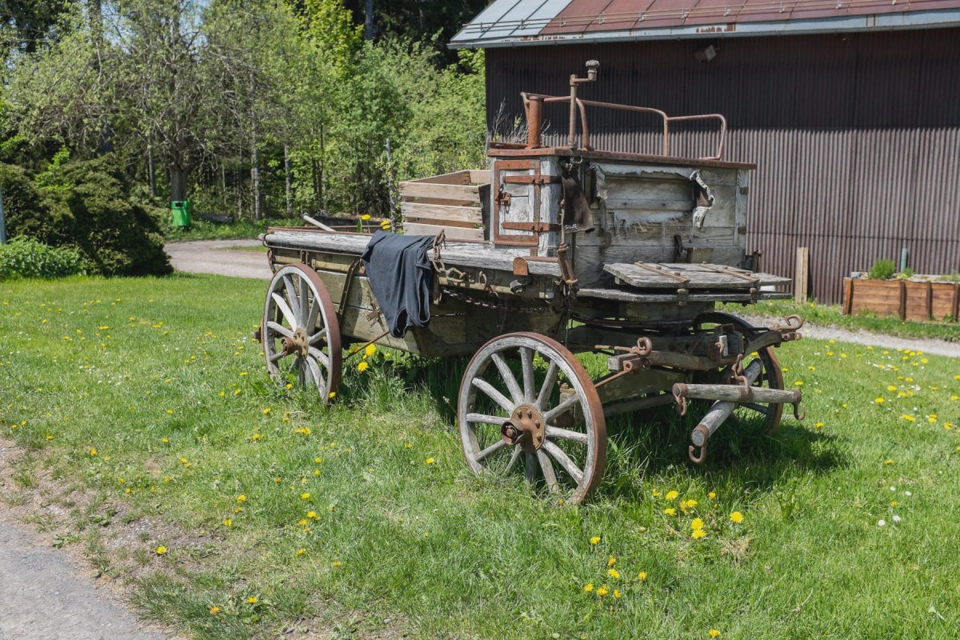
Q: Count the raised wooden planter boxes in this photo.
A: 1